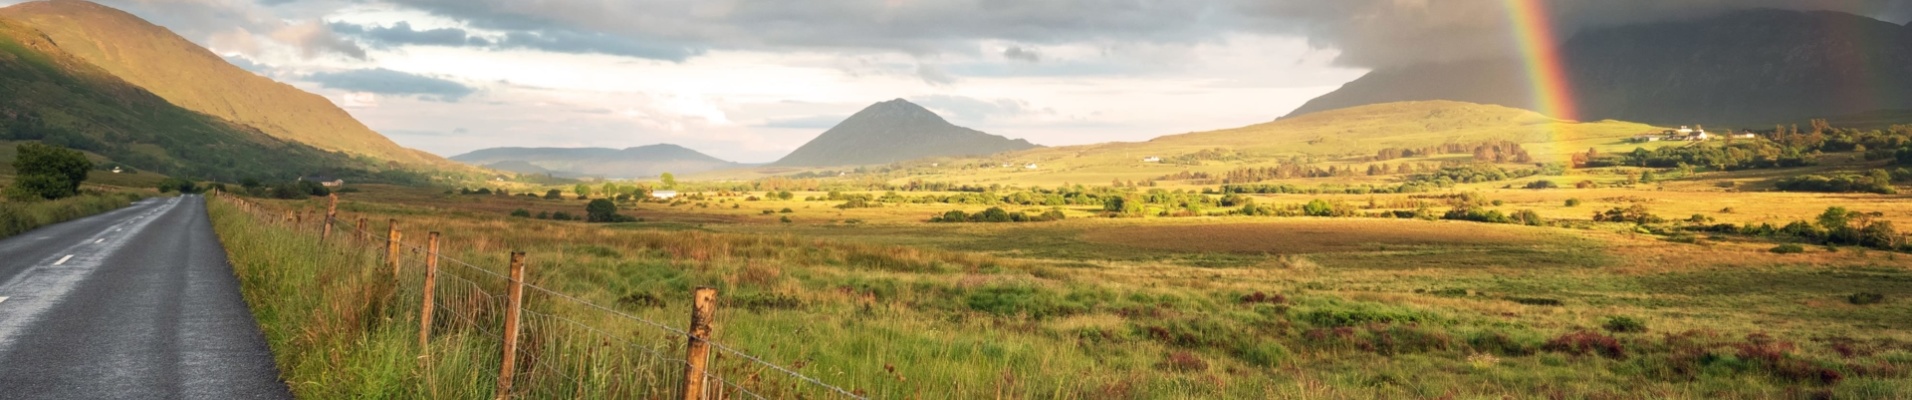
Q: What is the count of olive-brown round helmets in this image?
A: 0